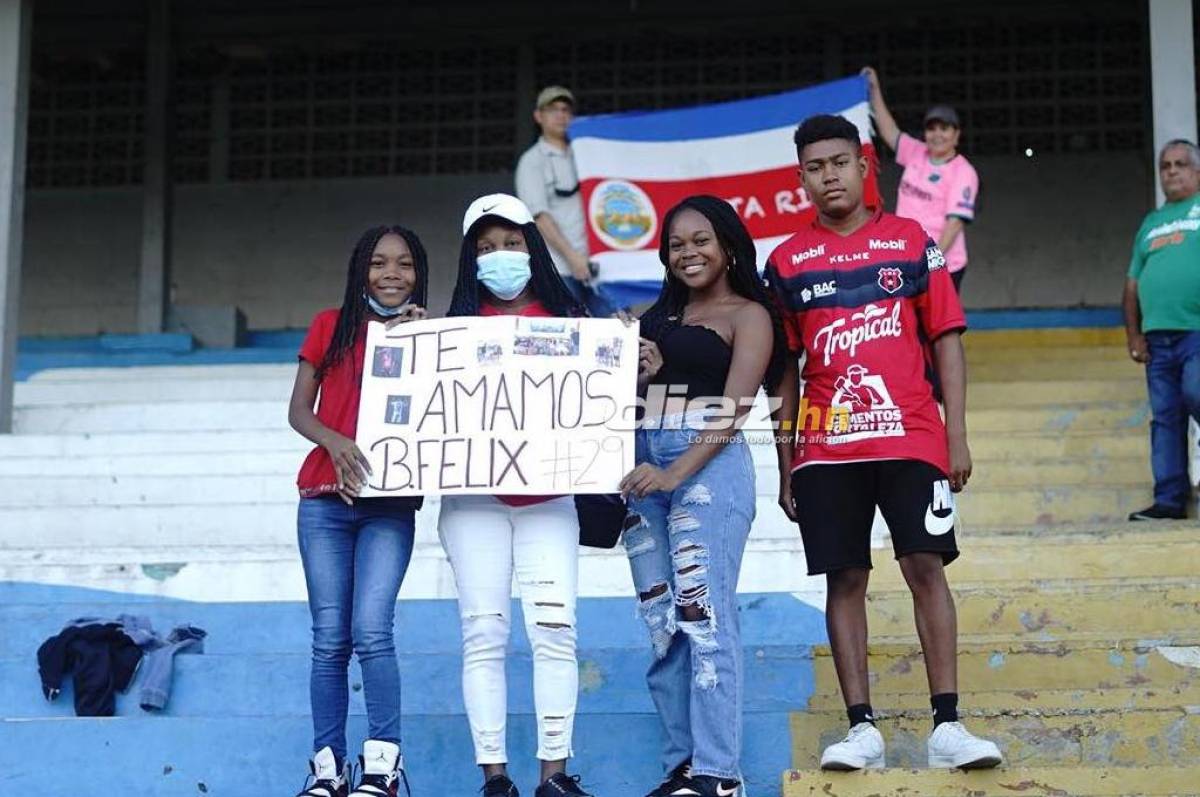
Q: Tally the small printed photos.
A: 5